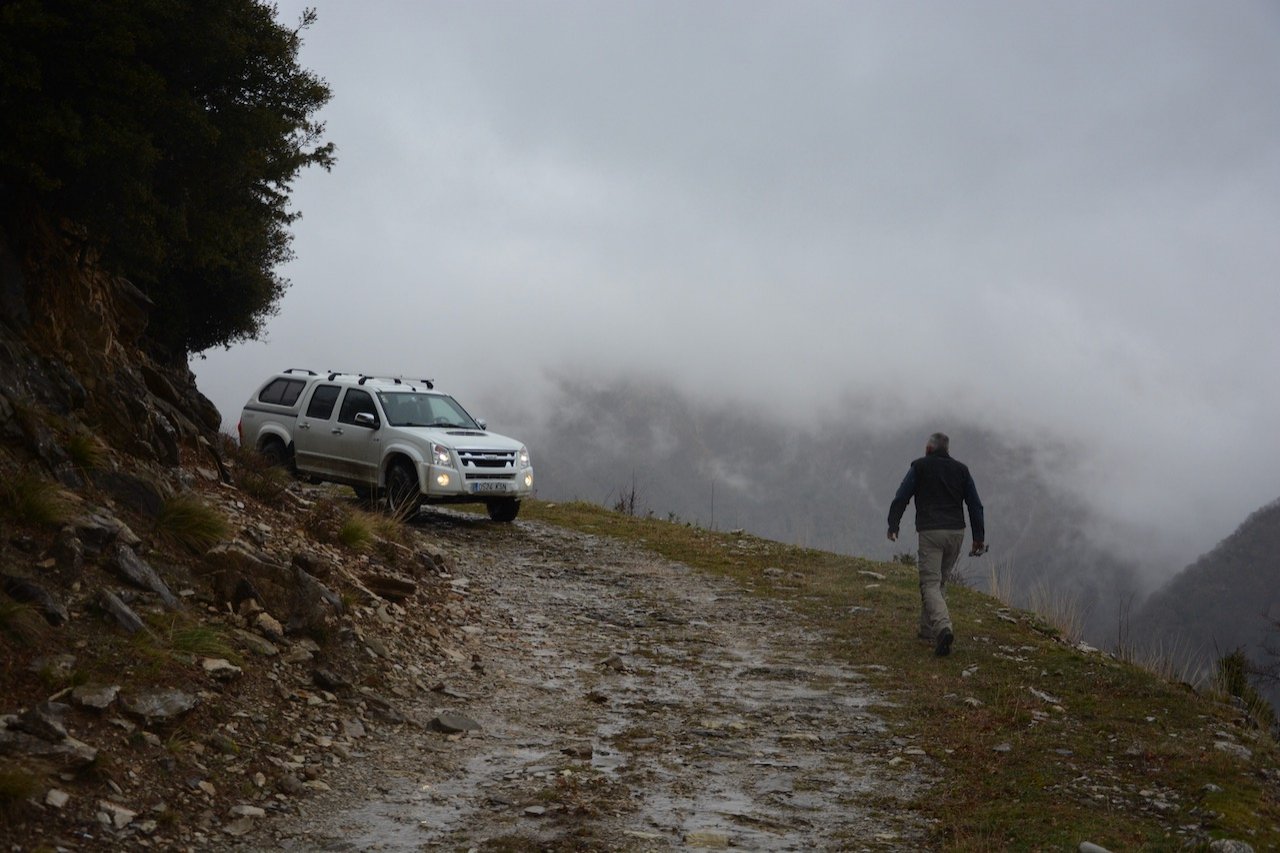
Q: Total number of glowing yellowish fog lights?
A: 2